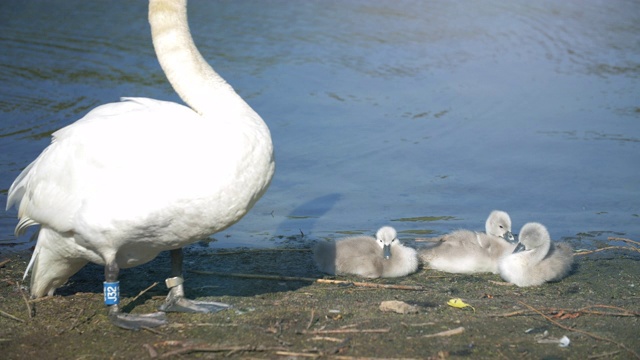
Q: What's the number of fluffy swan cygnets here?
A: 3